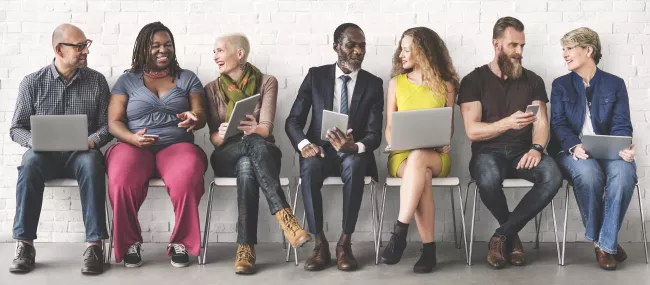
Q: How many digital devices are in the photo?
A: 7